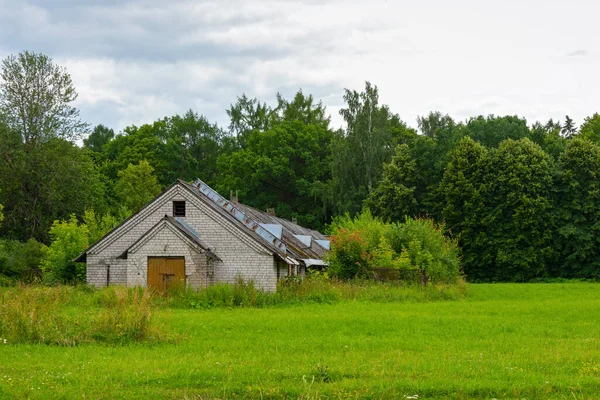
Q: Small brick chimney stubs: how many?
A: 3